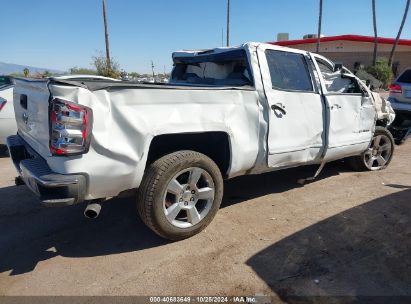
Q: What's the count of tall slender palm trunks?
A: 5